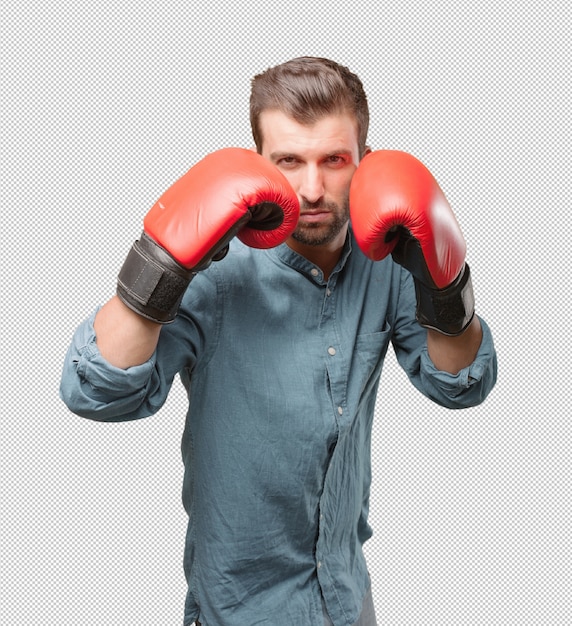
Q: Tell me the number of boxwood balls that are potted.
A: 0